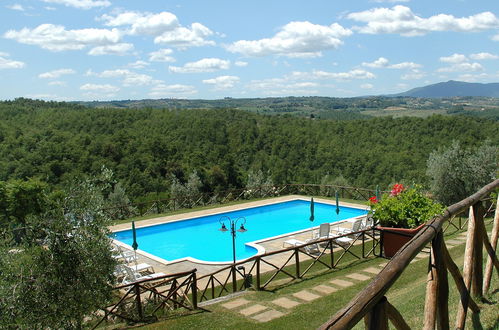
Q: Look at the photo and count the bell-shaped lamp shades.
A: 2